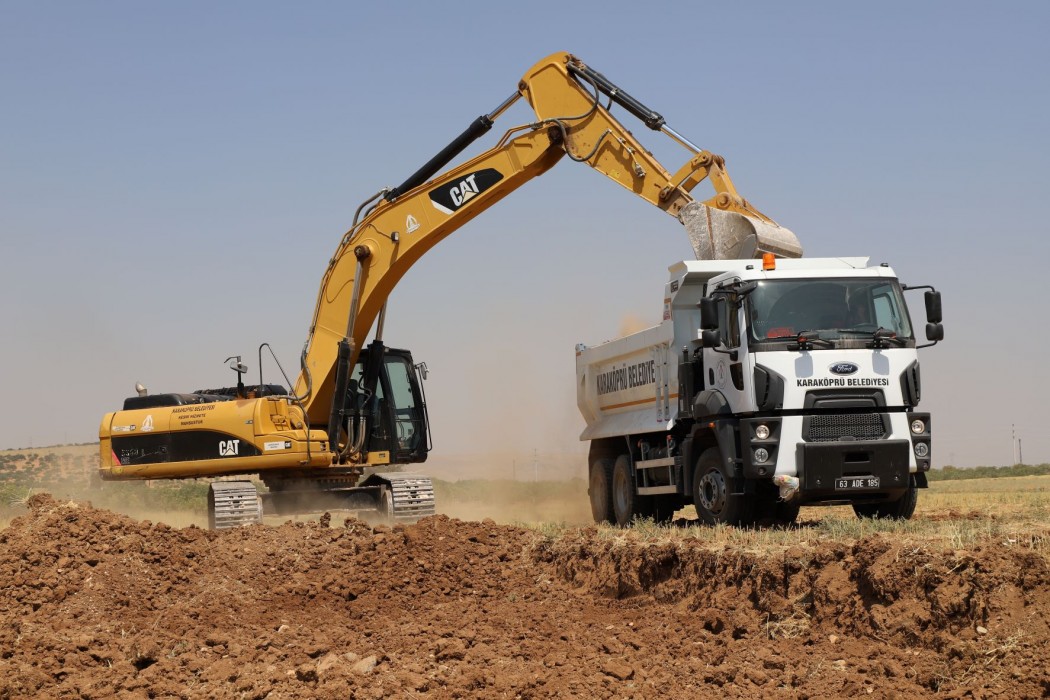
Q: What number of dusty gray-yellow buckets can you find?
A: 1